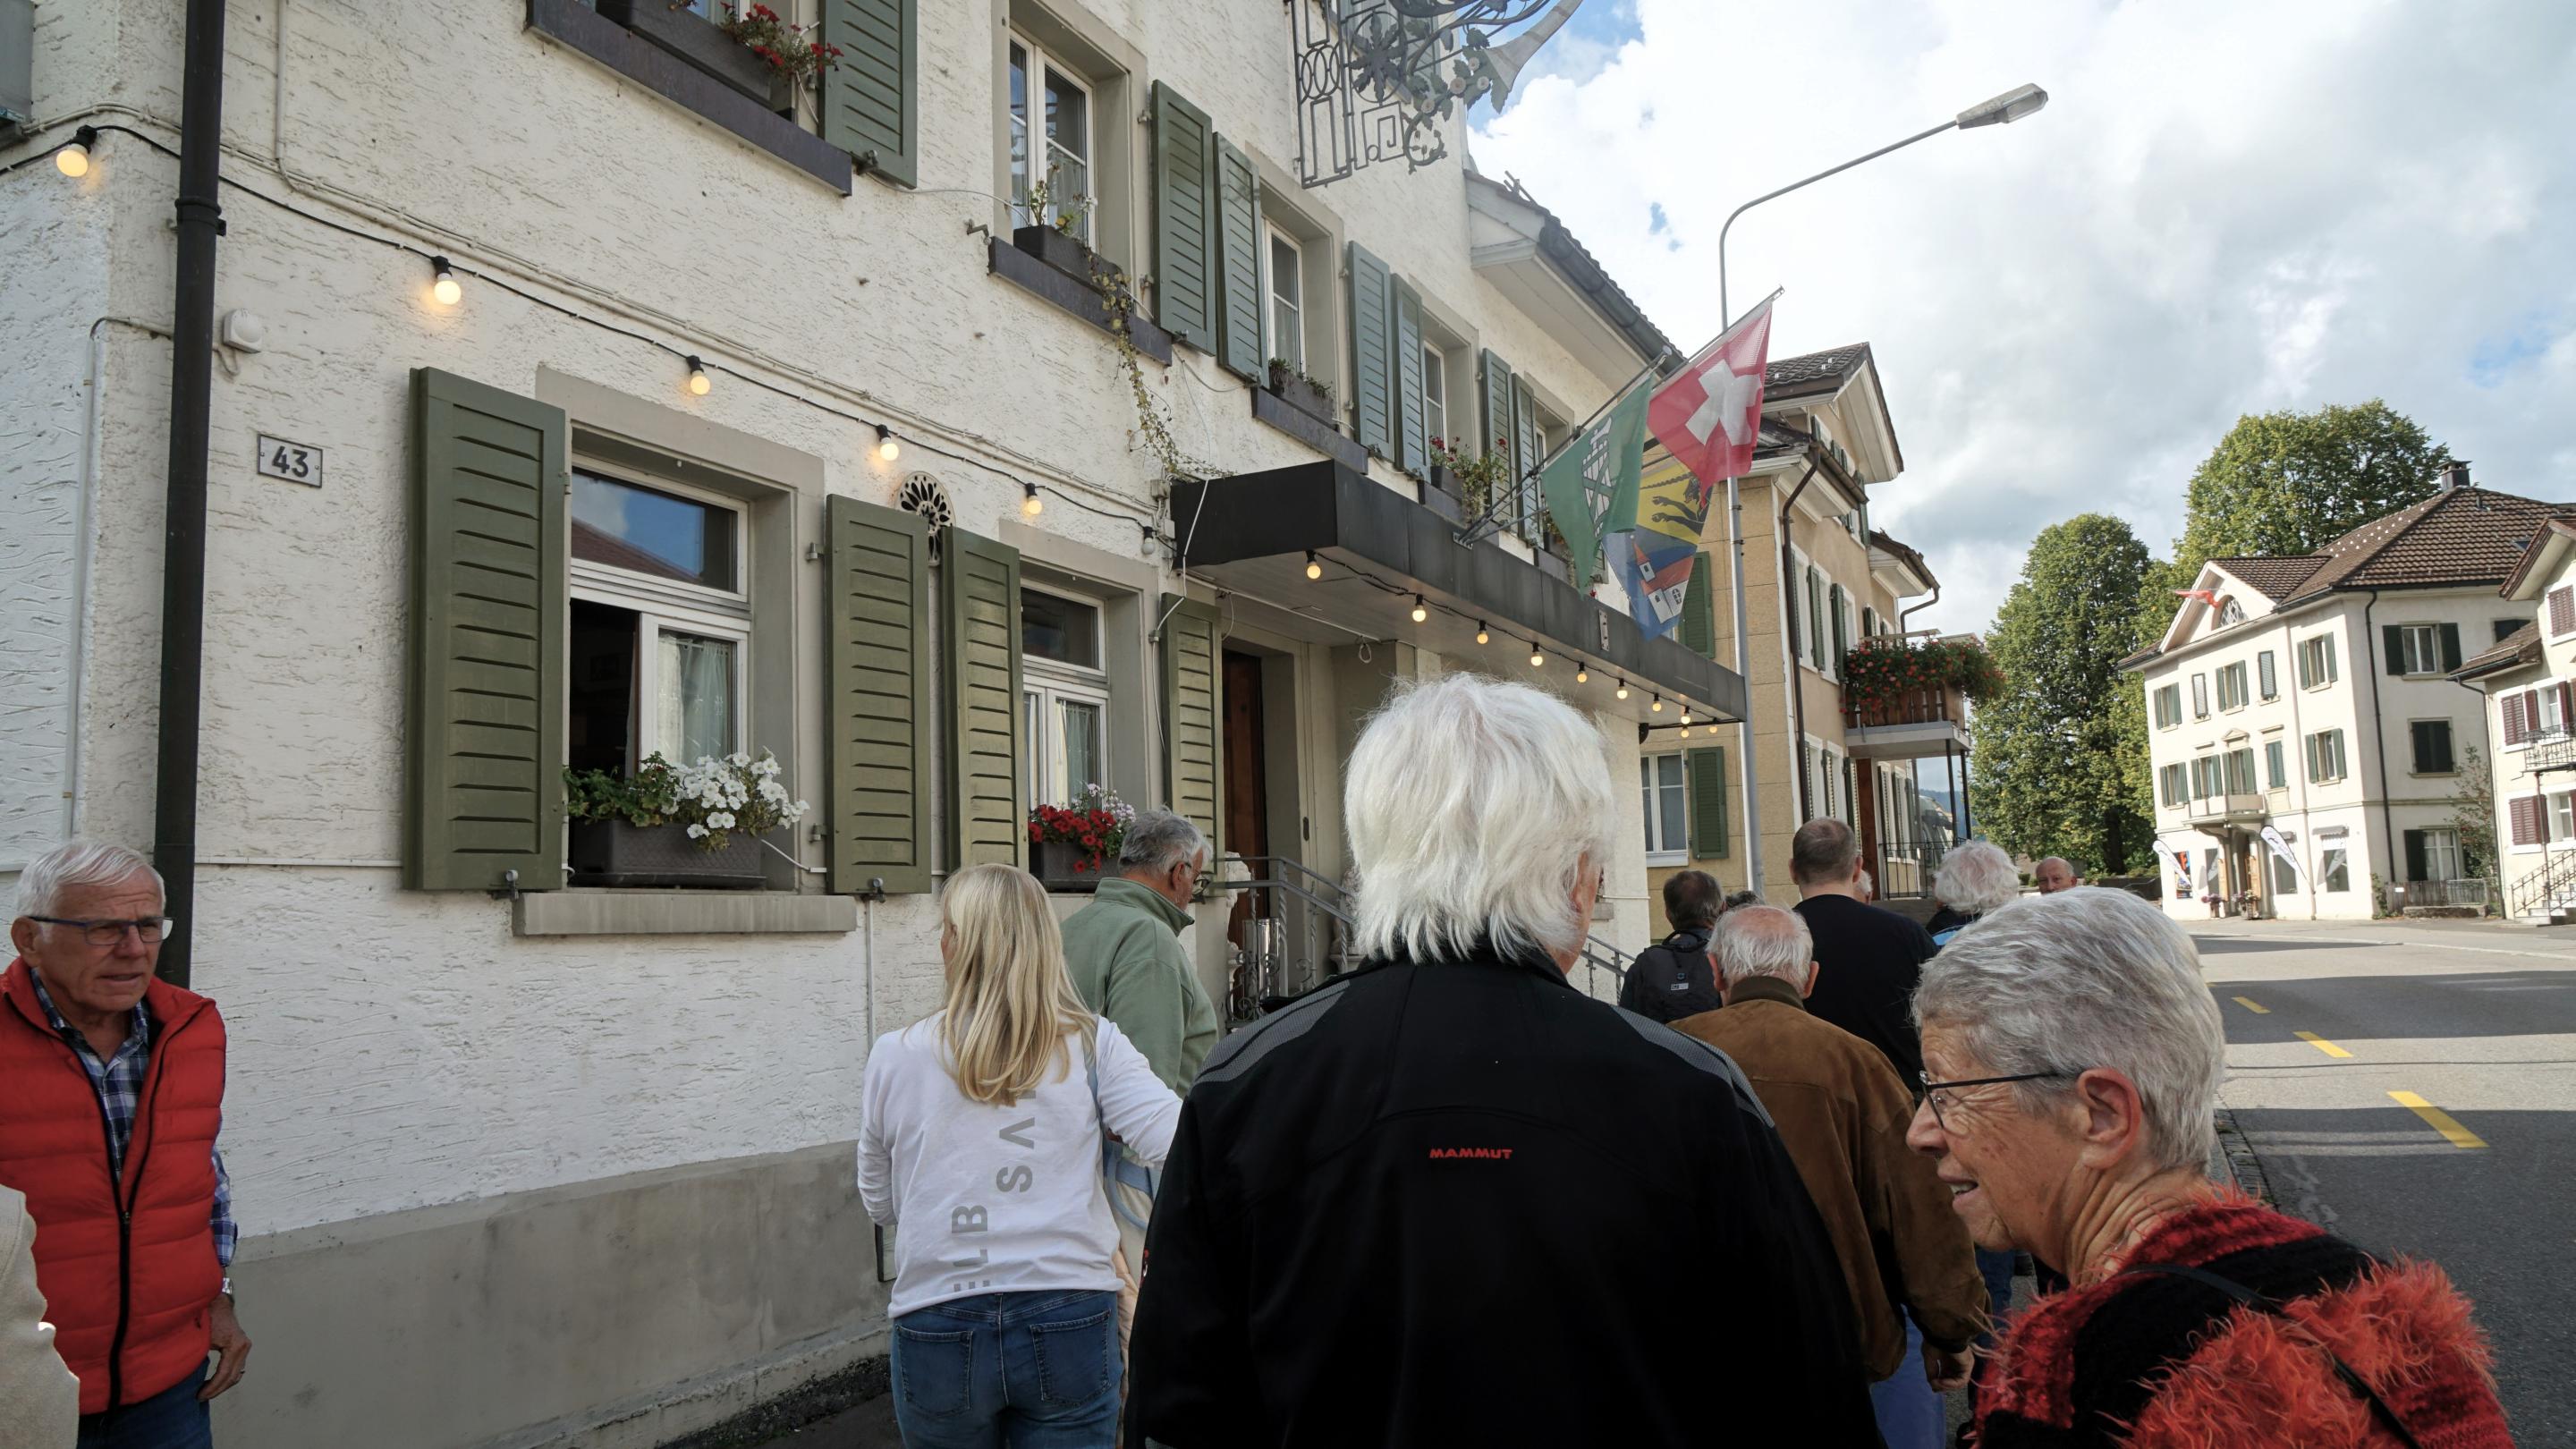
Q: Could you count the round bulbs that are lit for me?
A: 15